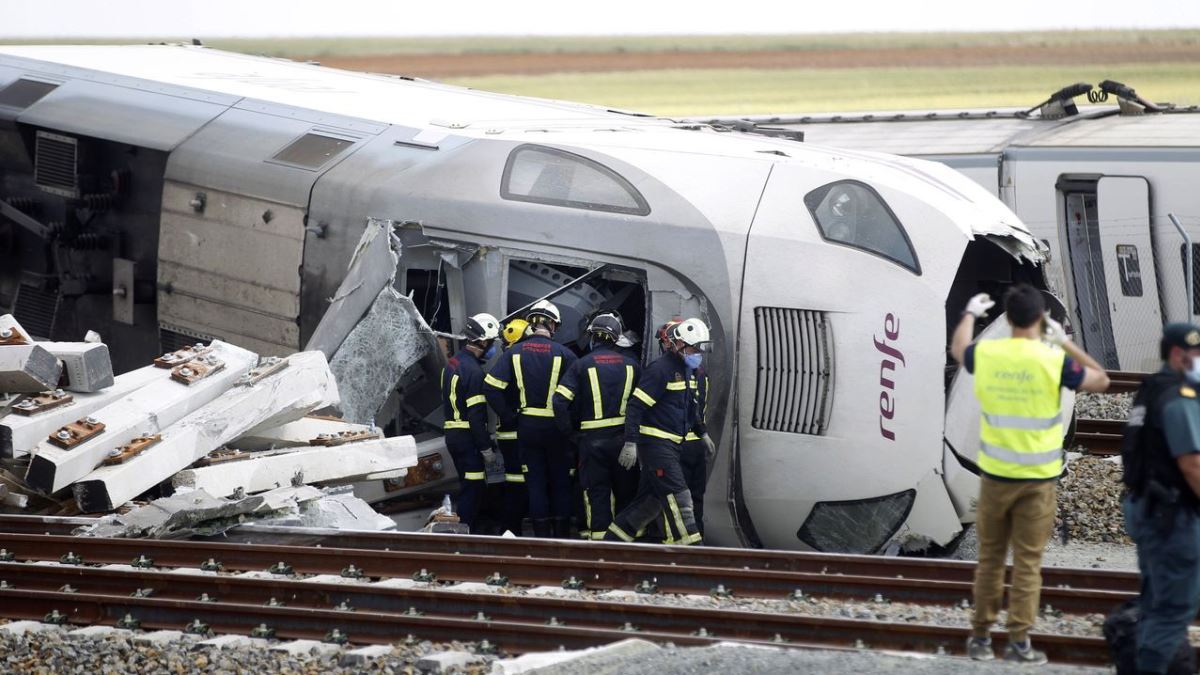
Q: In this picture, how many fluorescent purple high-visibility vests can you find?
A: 0